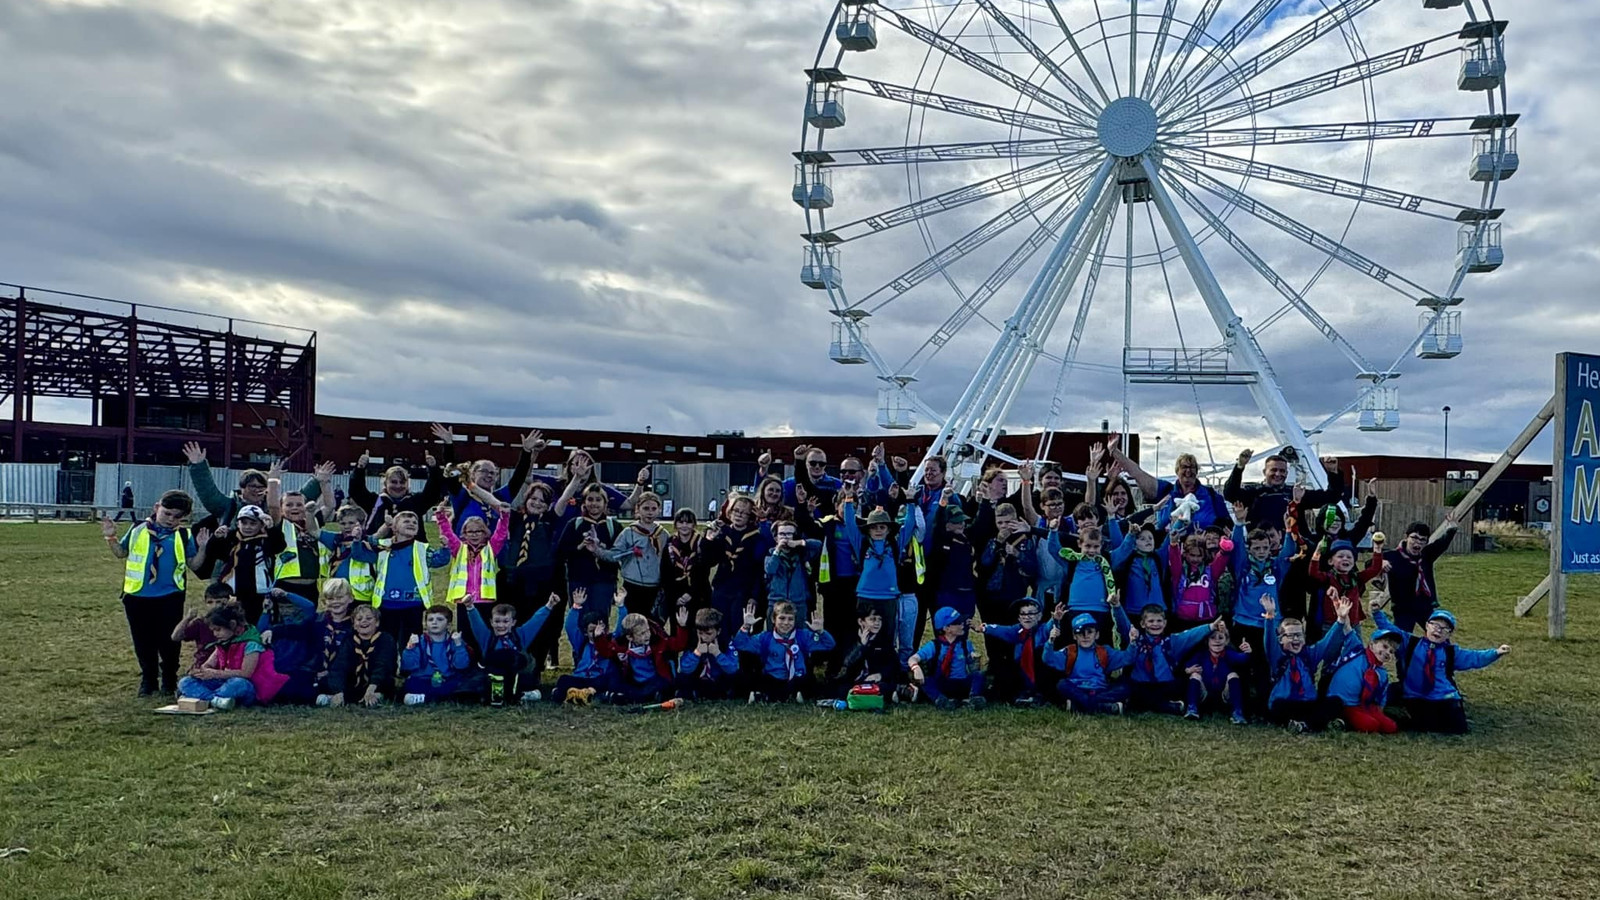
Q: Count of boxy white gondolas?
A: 12